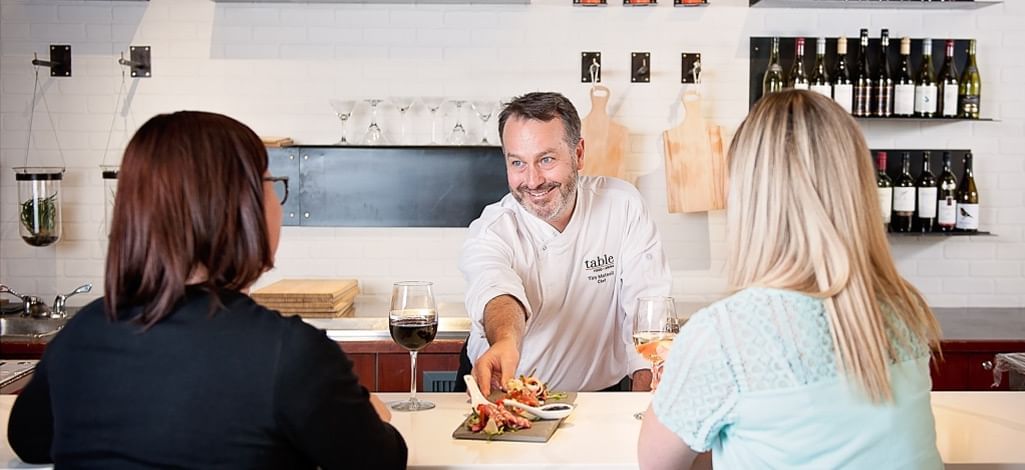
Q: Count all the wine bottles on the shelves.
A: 15